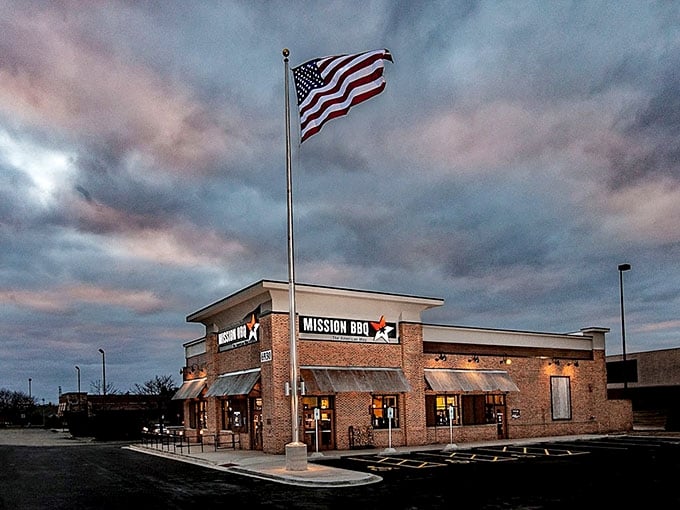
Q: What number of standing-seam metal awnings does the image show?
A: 4